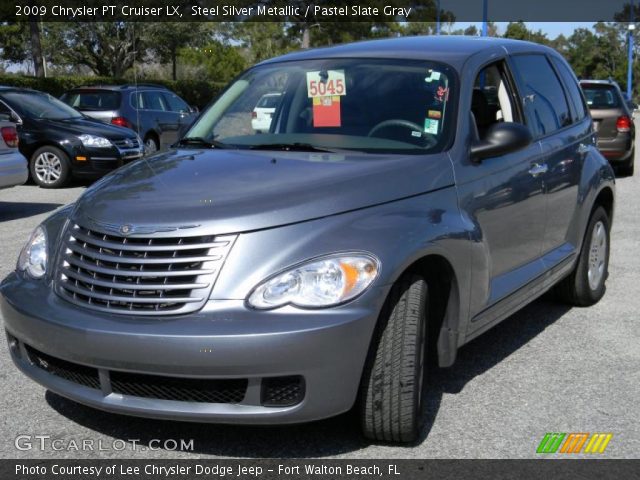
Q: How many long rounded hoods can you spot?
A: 1